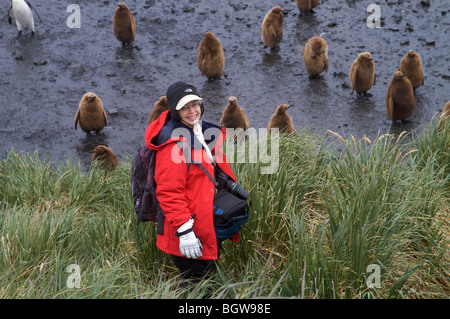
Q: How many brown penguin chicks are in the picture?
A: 14